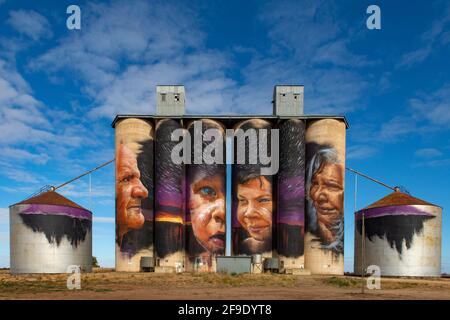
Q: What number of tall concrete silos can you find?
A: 6